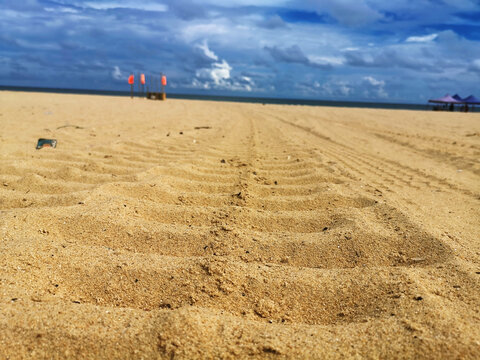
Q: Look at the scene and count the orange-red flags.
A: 3